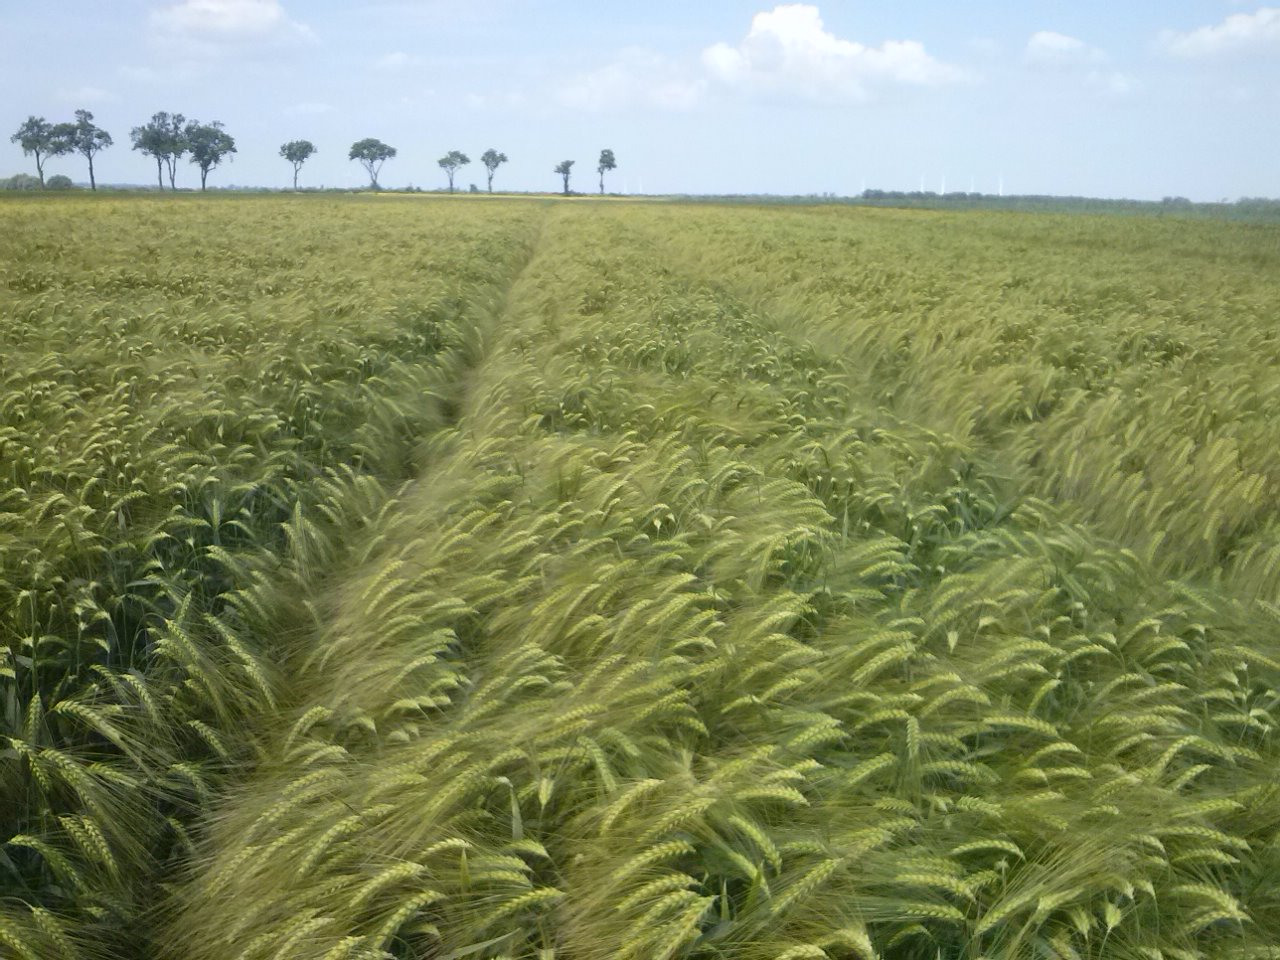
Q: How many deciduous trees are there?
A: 11